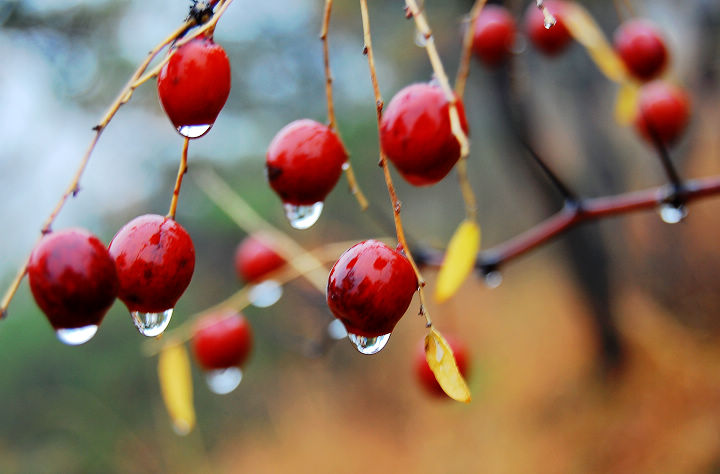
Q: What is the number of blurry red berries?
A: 7